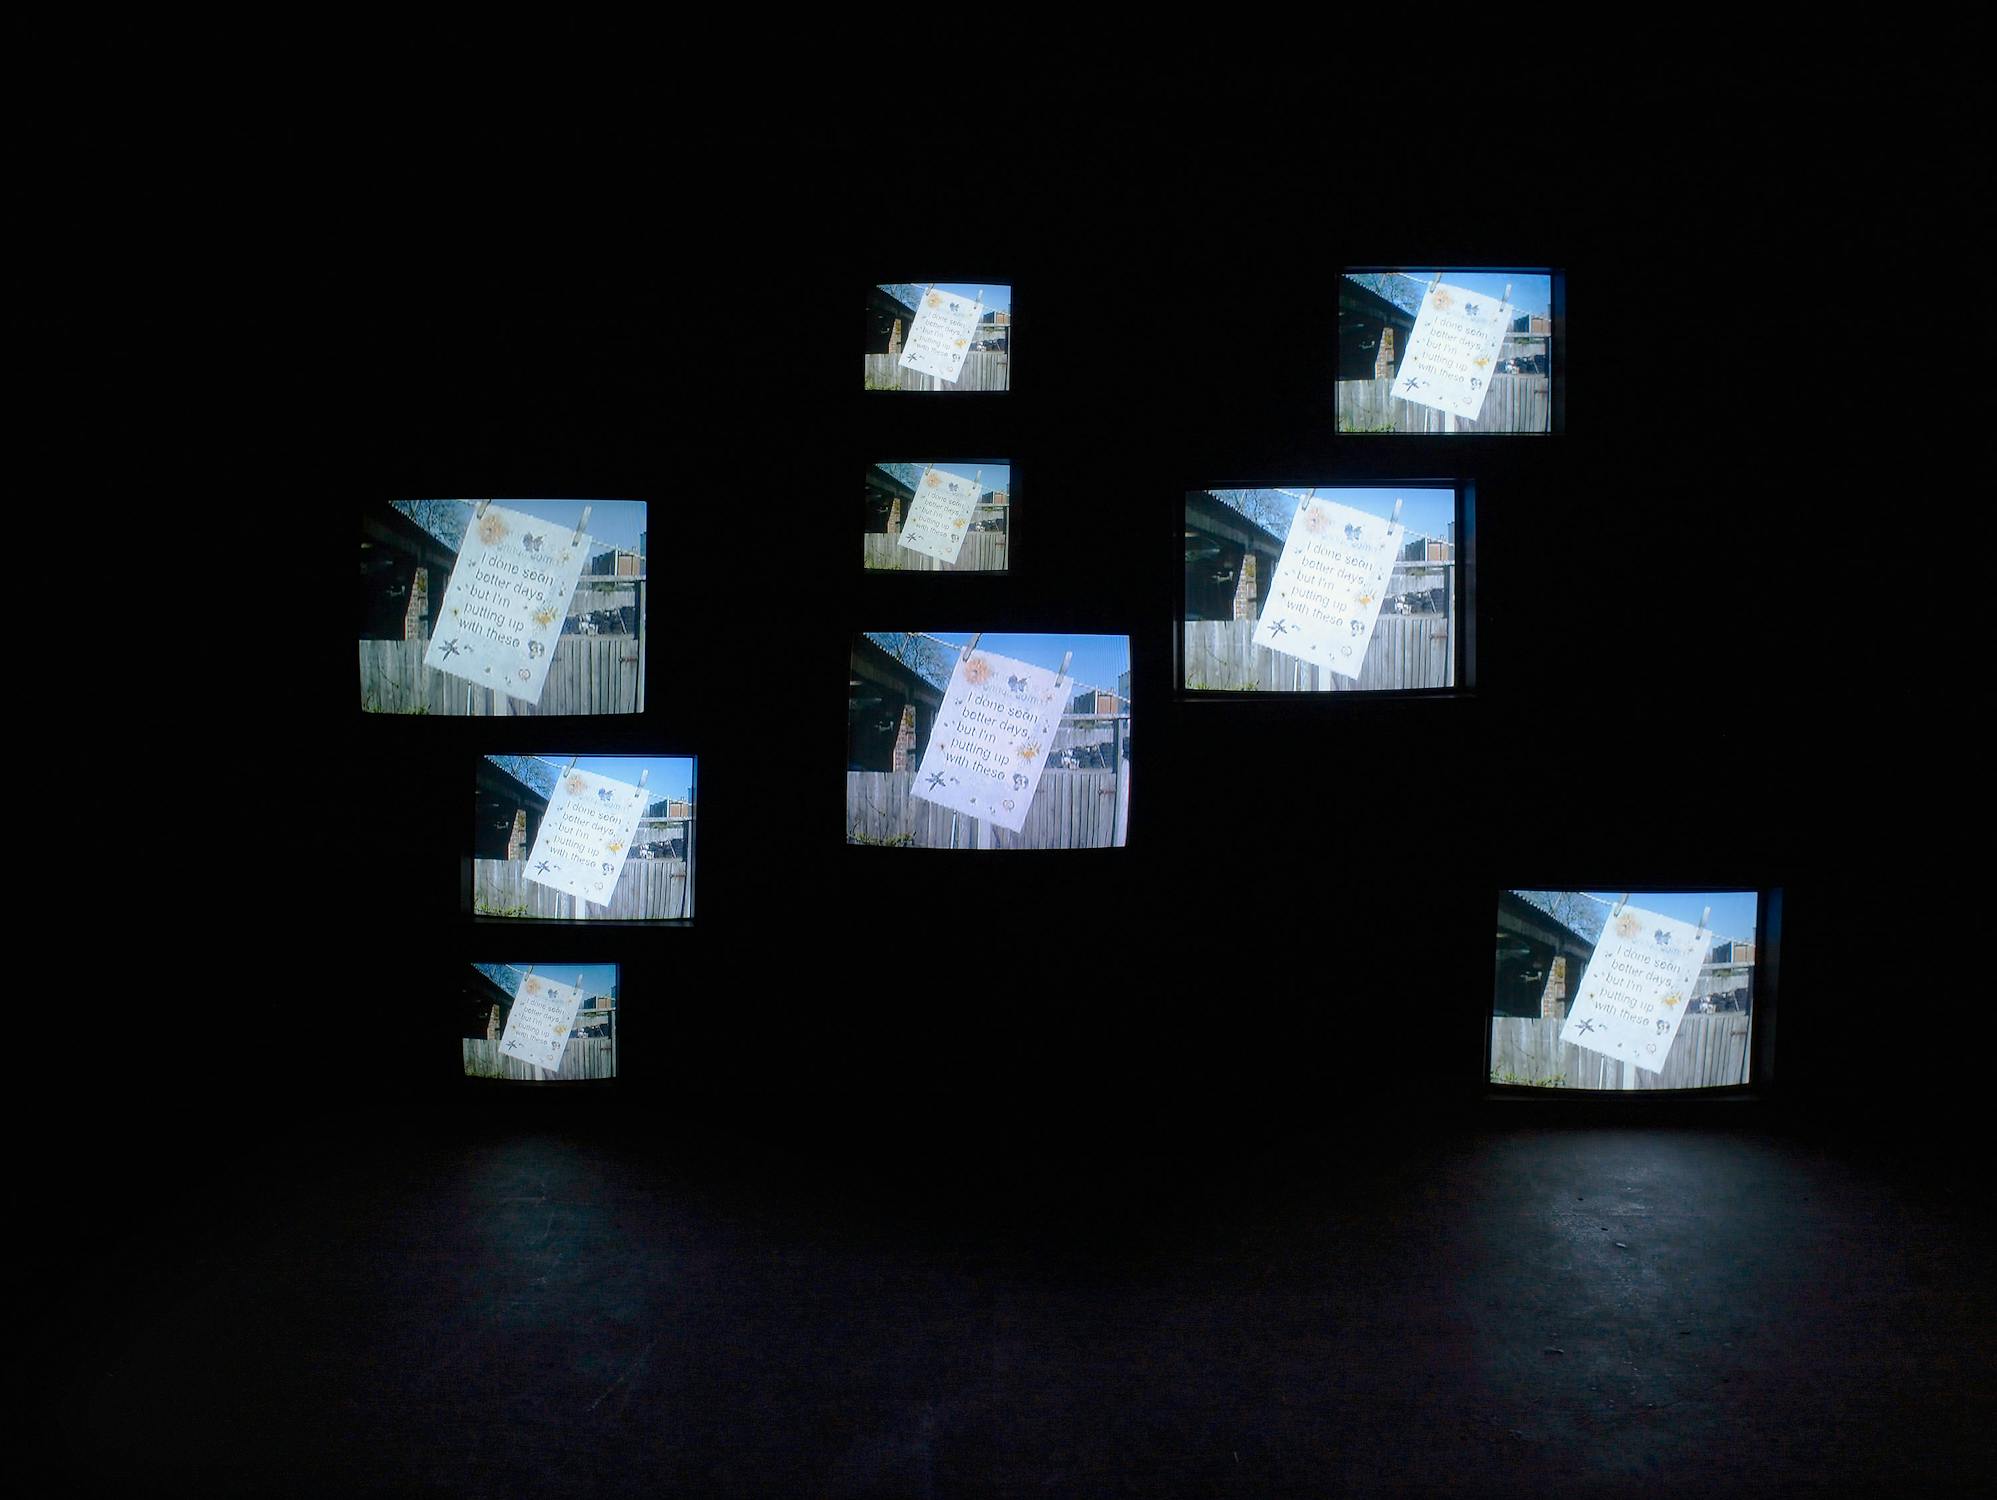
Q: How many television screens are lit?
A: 9